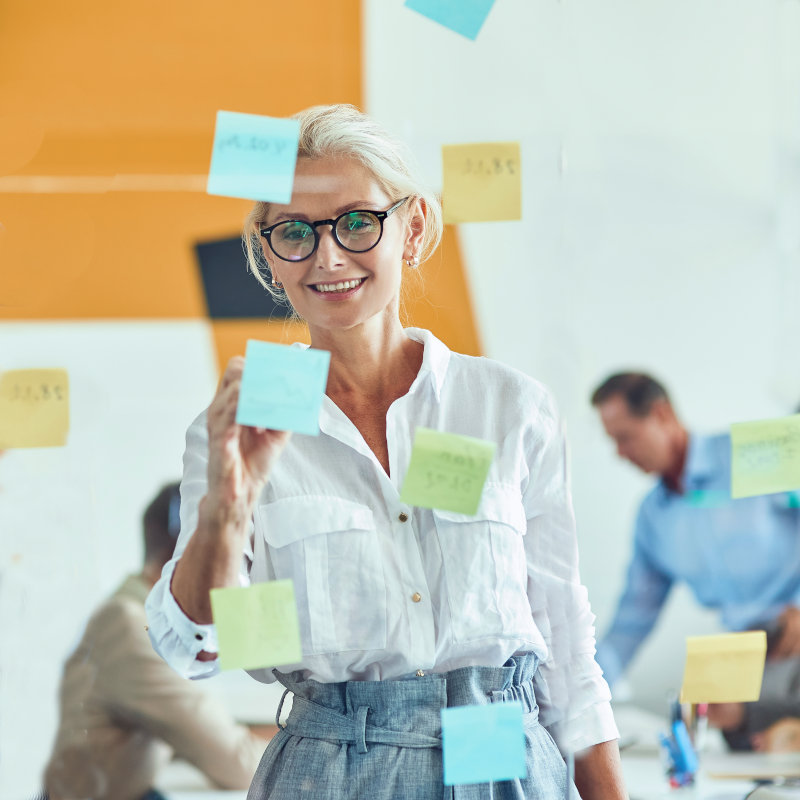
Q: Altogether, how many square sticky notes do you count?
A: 10